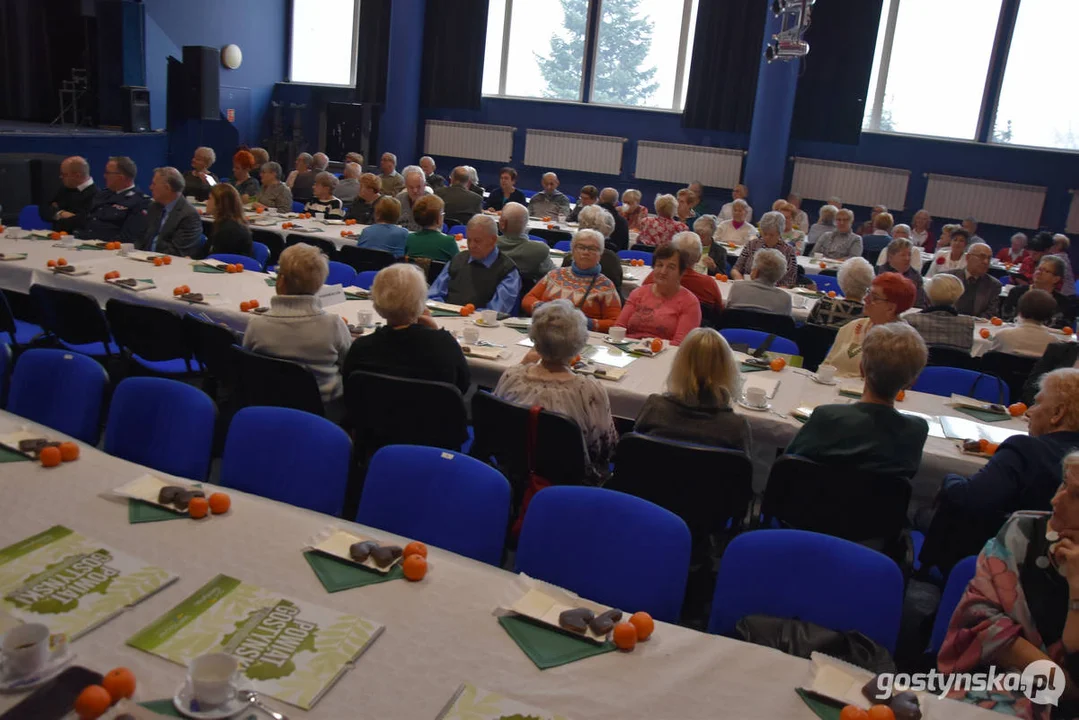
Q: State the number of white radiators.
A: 6